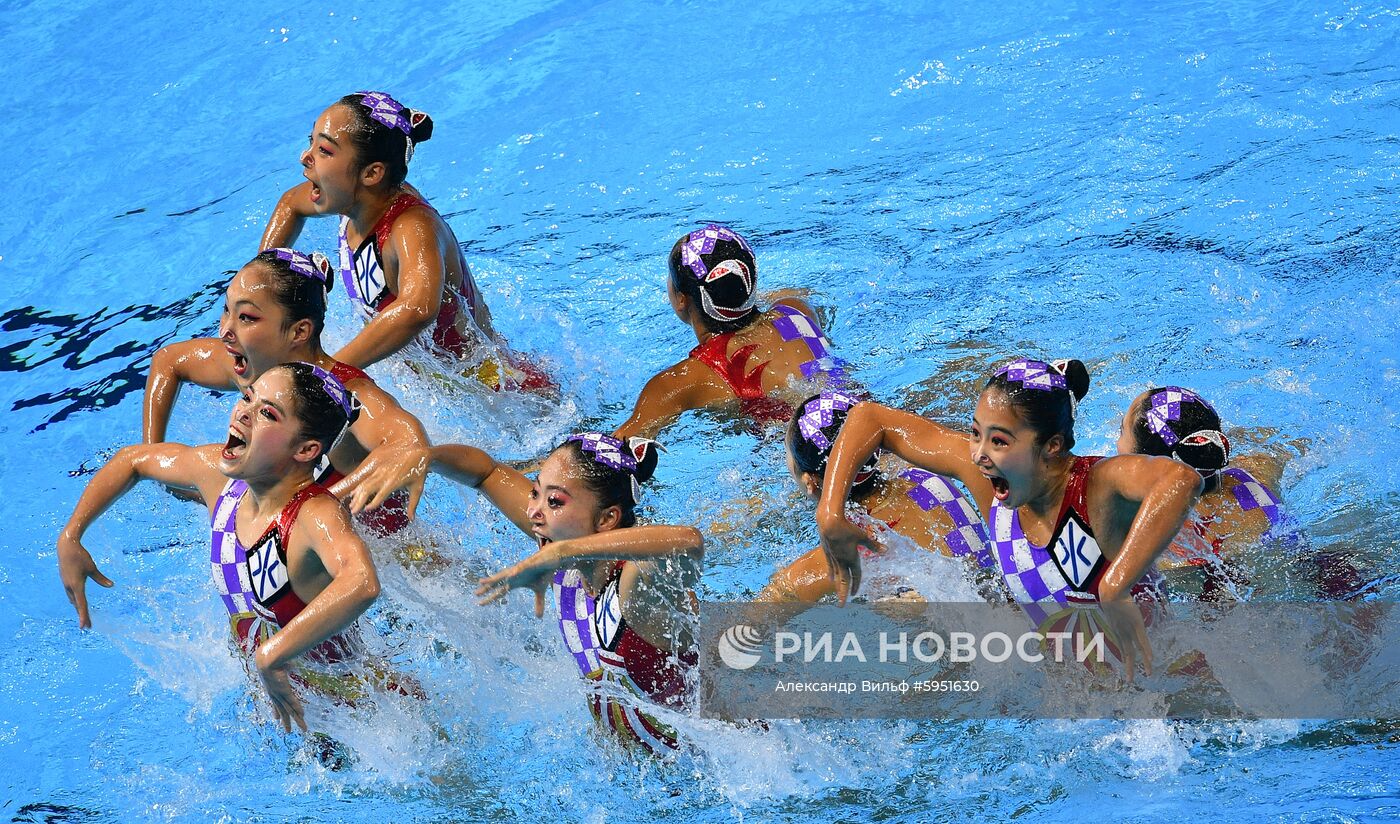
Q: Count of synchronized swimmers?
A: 8